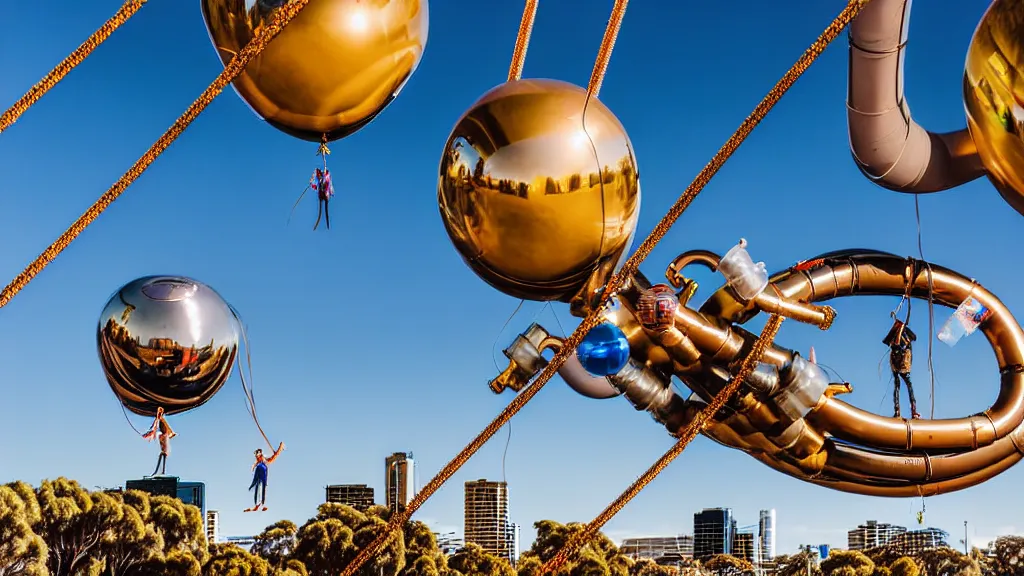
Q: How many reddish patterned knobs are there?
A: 1